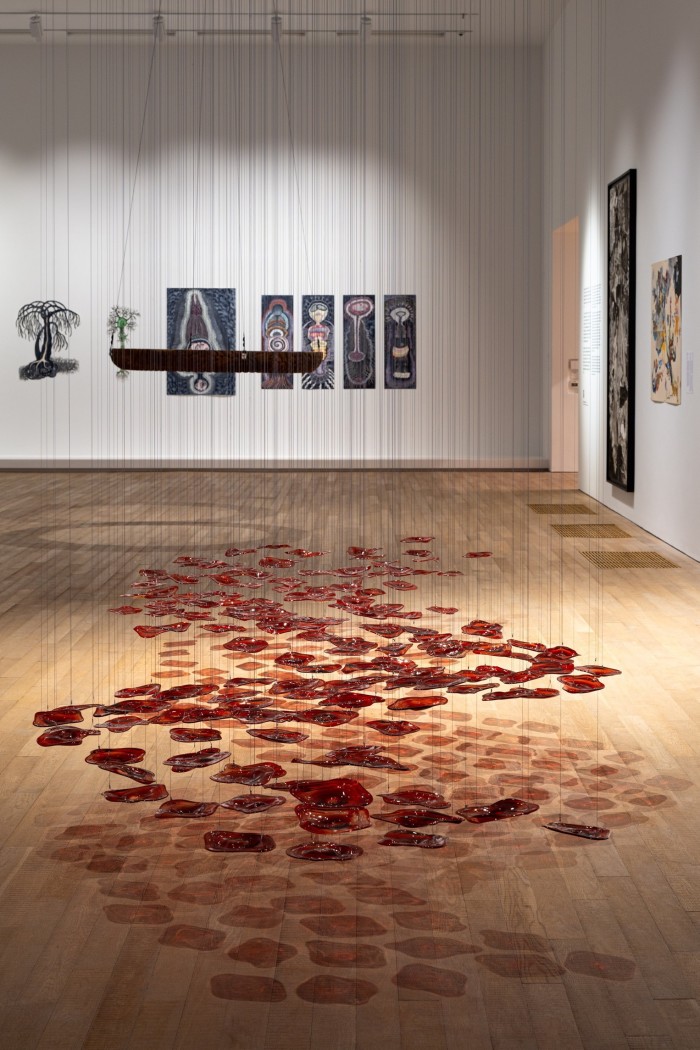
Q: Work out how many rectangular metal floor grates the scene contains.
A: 3